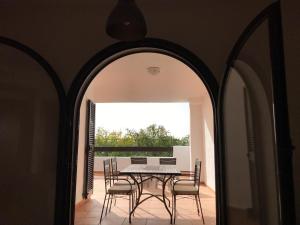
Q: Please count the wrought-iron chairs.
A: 6